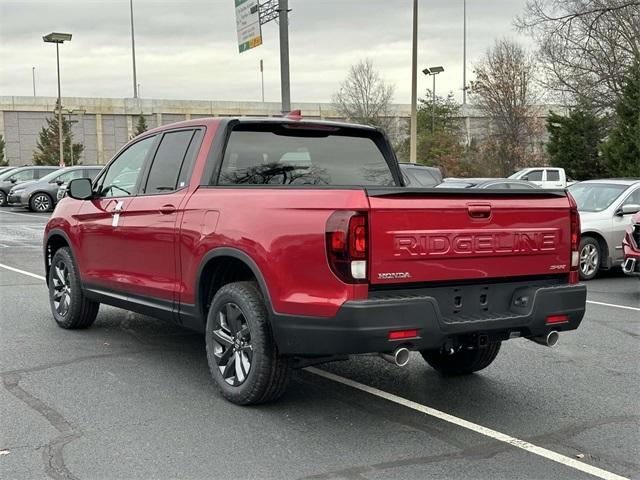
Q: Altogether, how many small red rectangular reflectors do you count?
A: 2